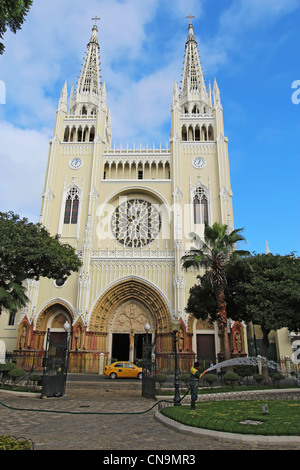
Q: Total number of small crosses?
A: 2